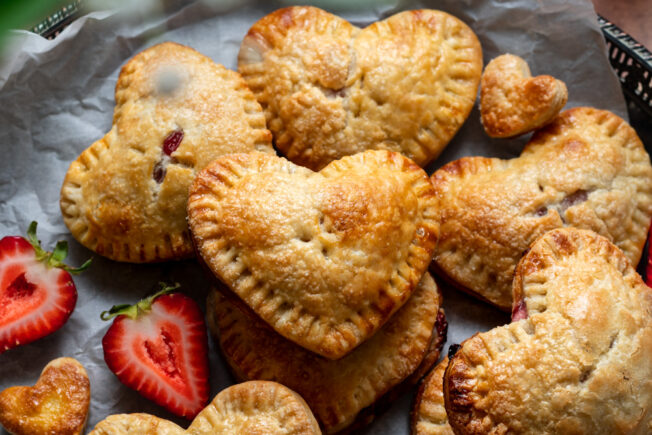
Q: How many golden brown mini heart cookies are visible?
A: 2